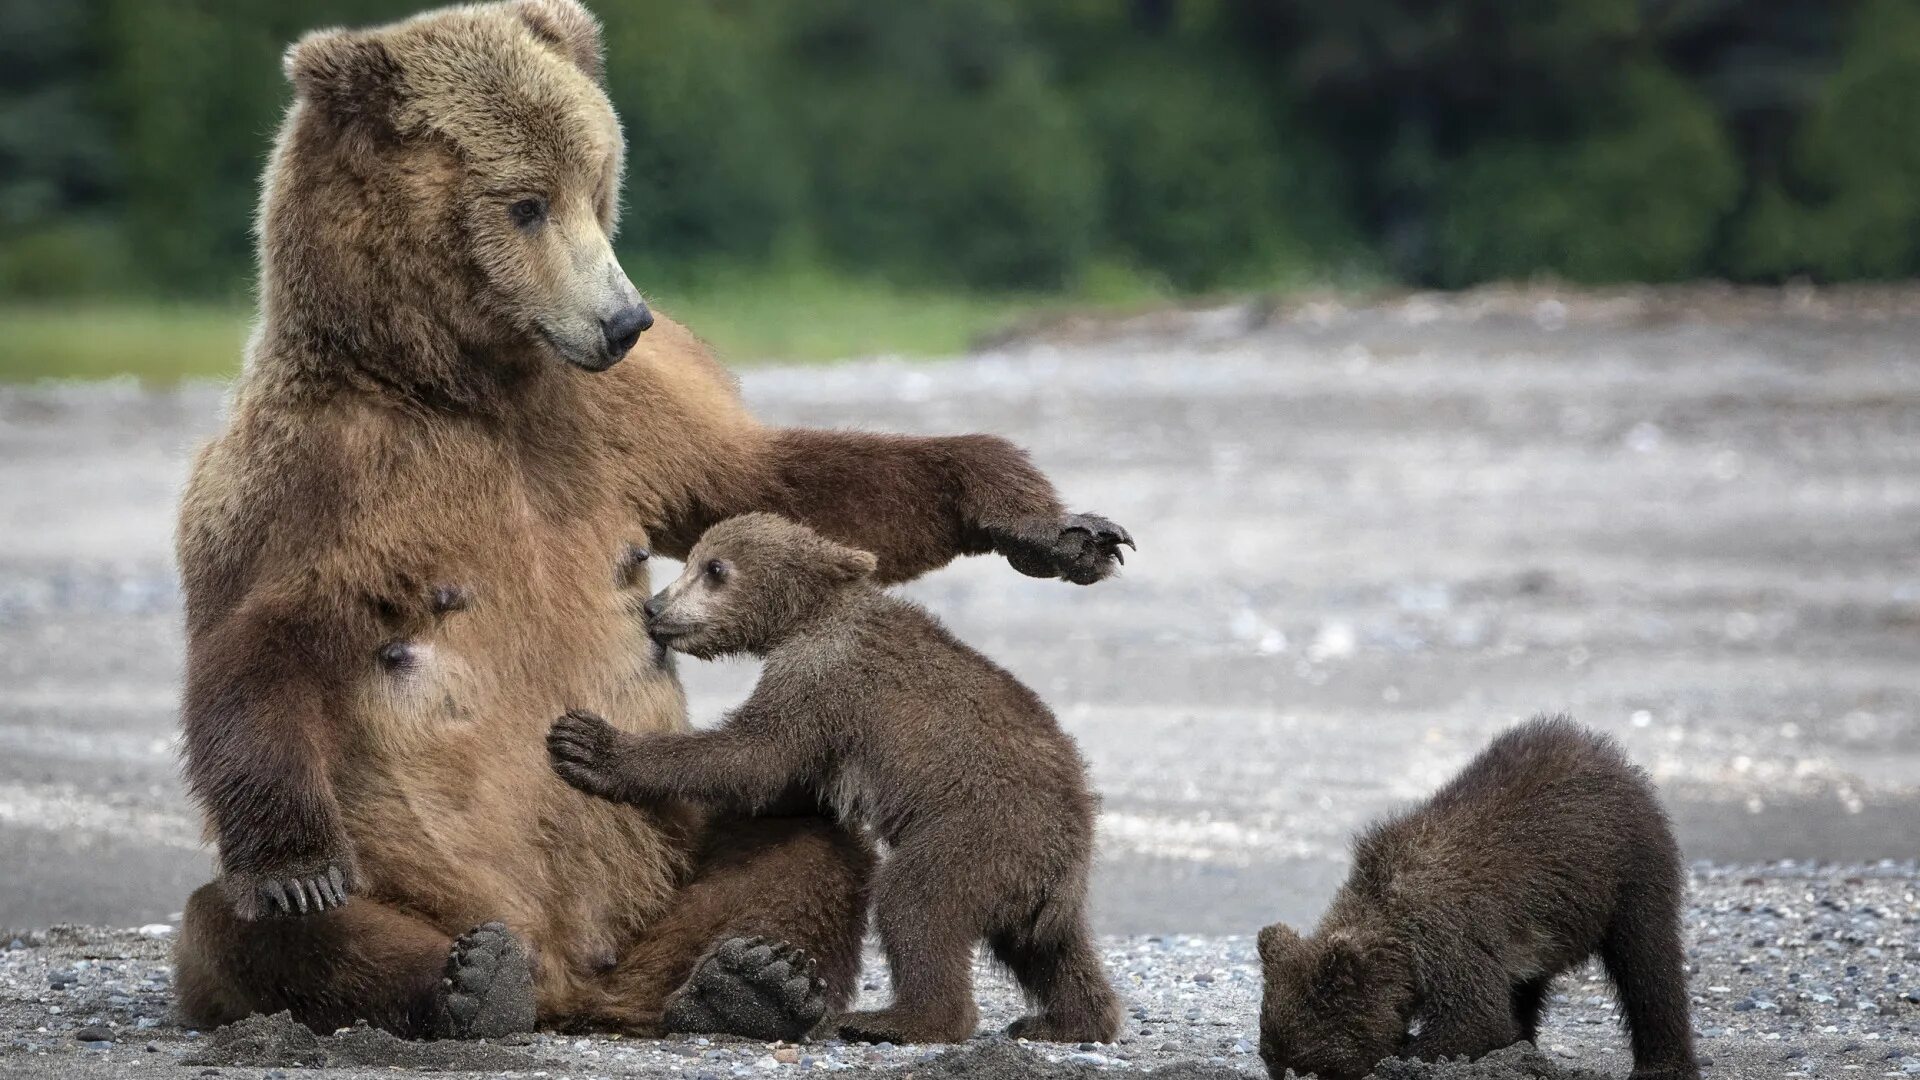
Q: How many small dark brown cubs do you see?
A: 2